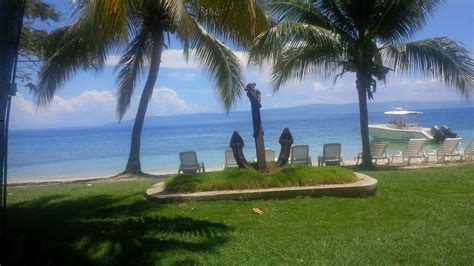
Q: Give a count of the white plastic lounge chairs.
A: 9